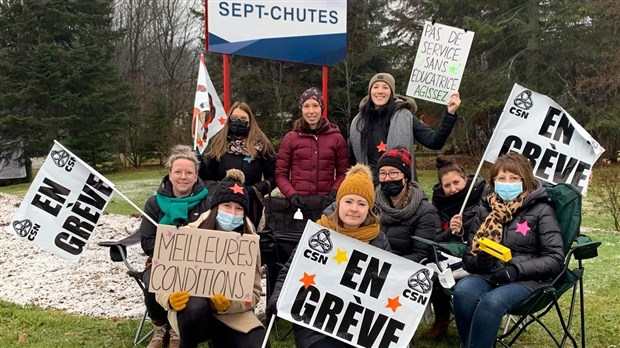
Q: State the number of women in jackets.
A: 9